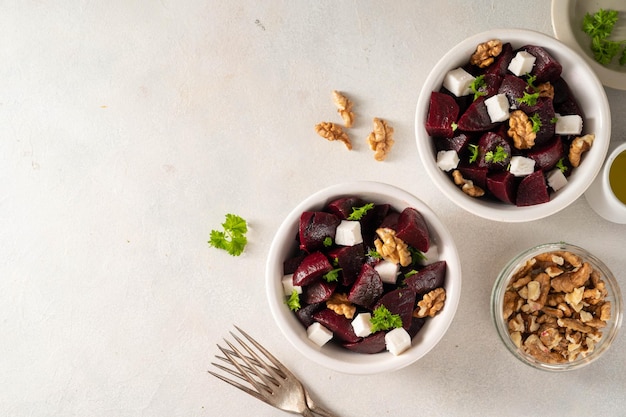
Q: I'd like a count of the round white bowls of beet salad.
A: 2